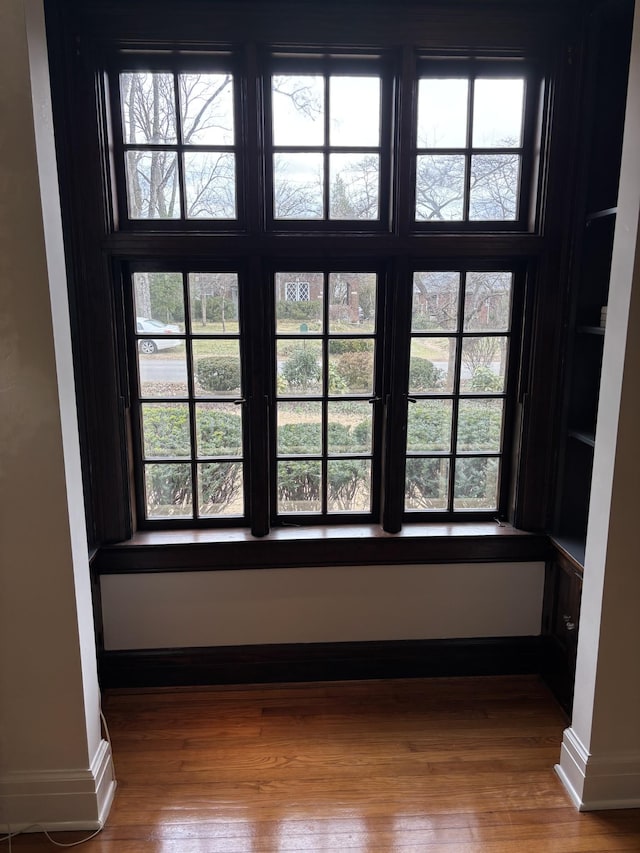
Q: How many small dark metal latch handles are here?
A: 3